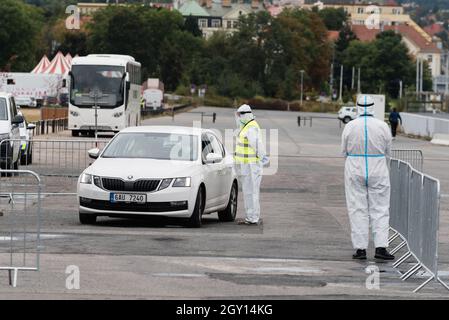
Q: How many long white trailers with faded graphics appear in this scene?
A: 1